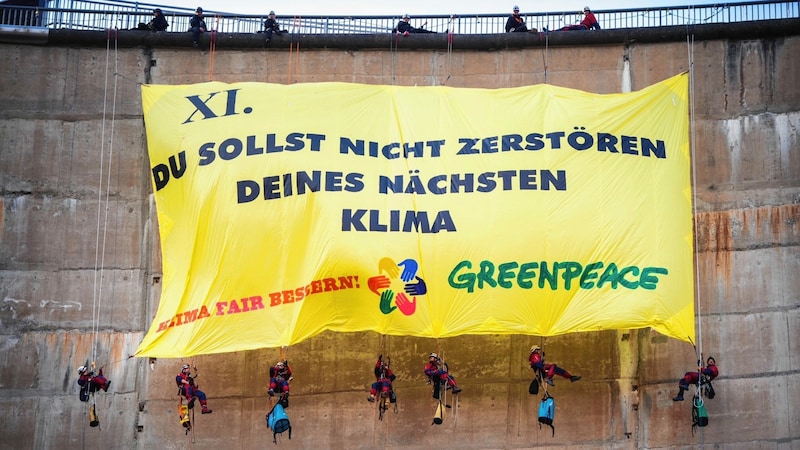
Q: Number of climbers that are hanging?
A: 7